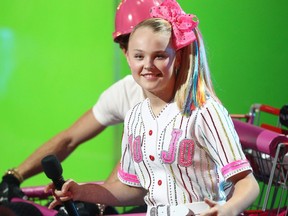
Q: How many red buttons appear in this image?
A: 3